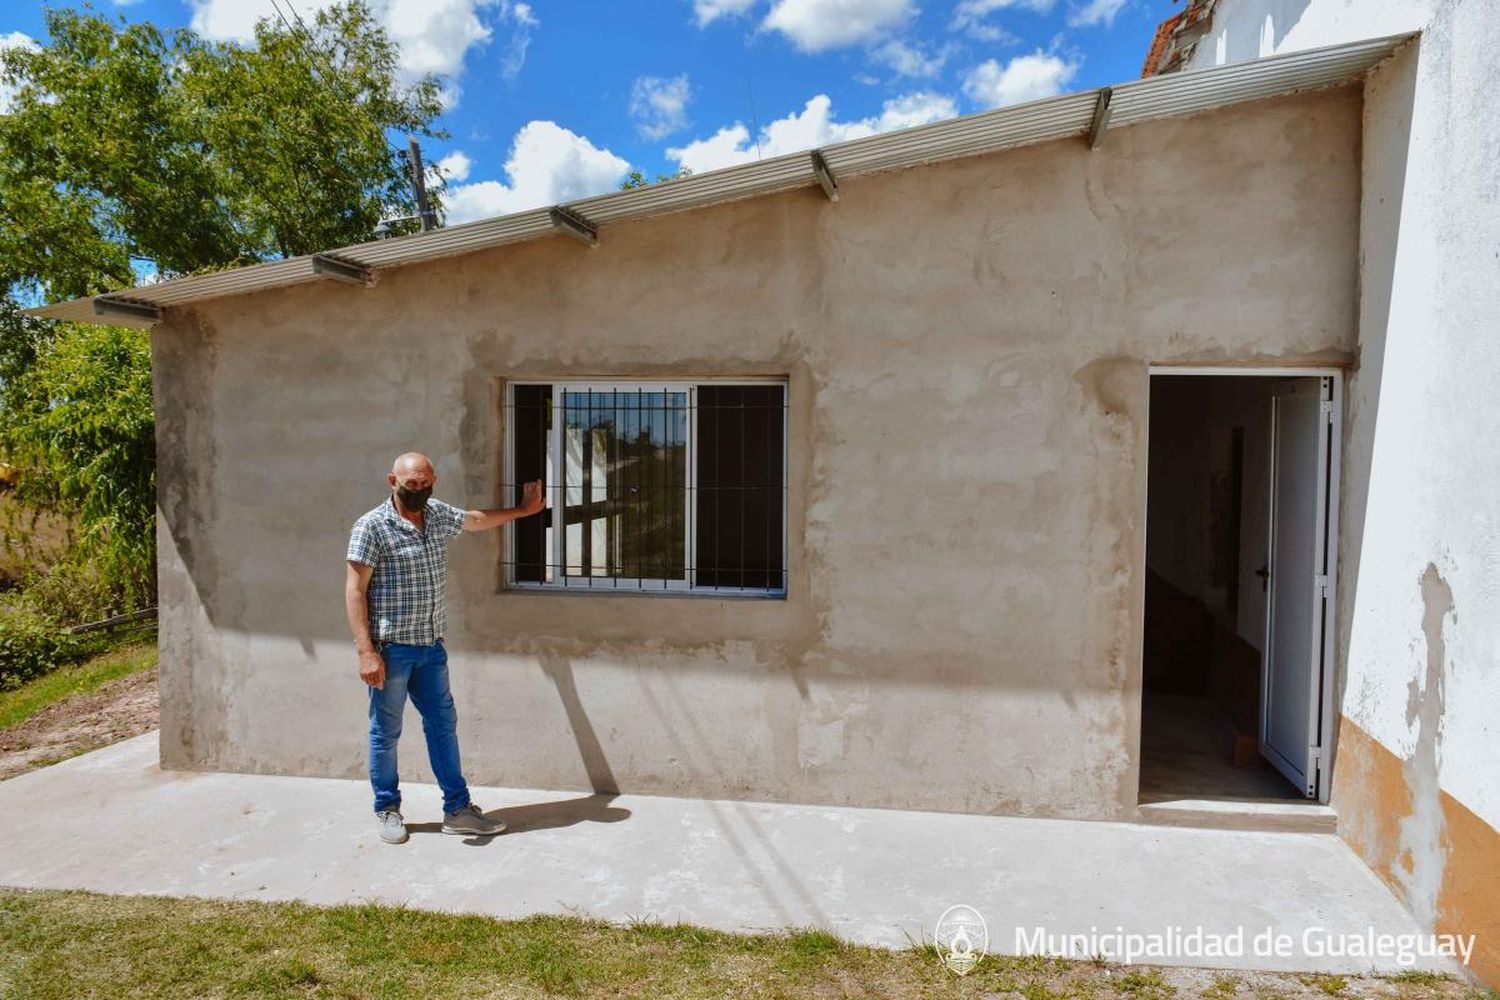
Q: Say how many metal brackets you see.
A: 5